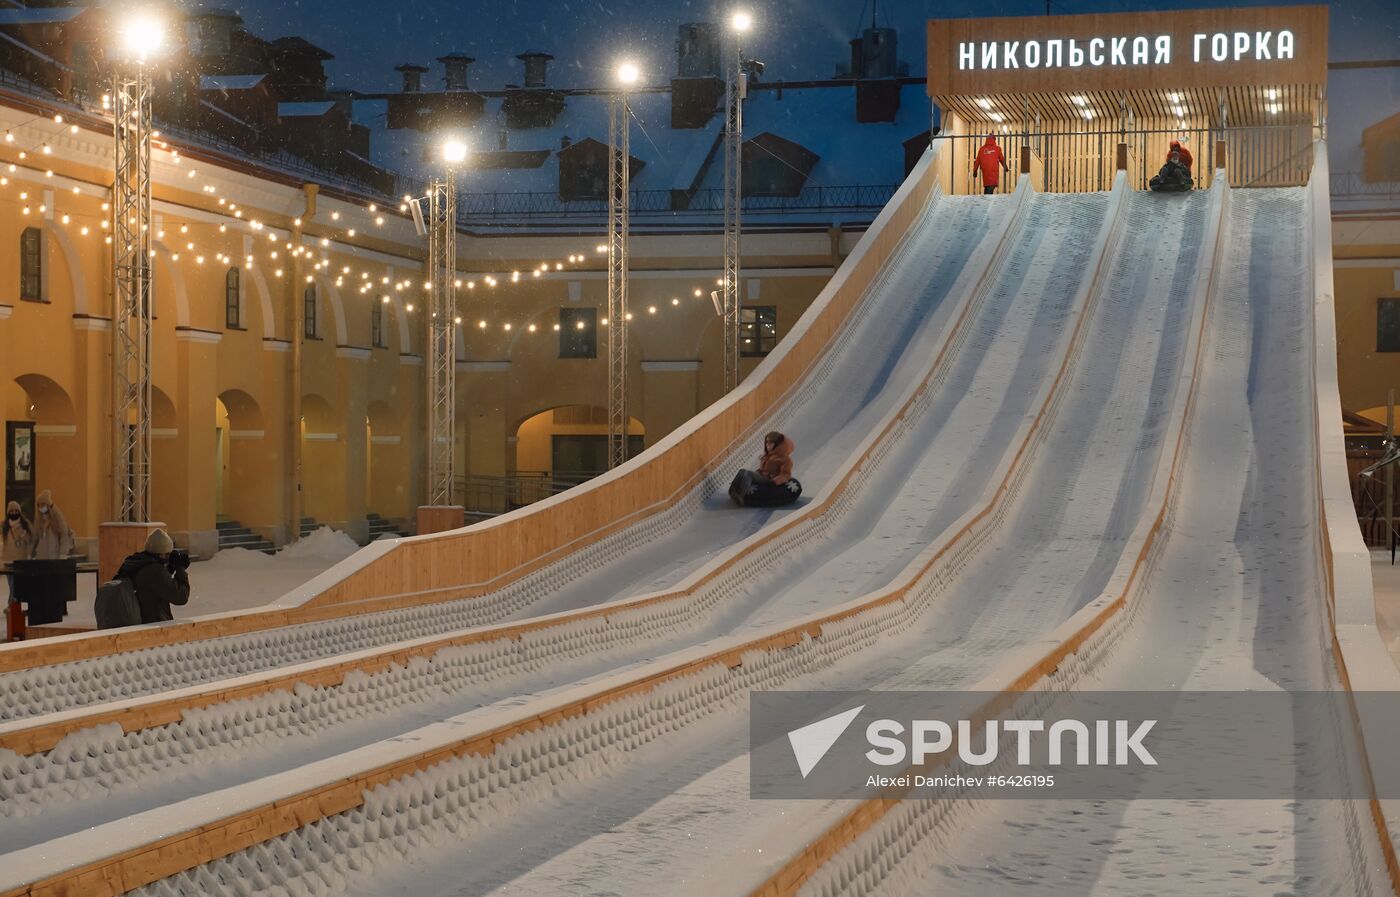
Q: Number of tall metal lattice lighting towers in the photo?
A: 4